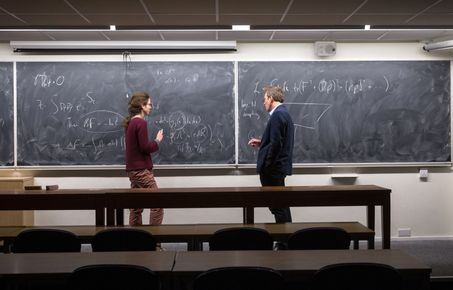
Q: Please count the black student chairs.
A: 7